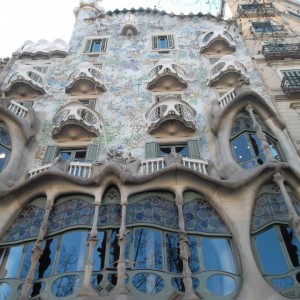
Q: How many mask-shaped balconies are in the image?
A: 7